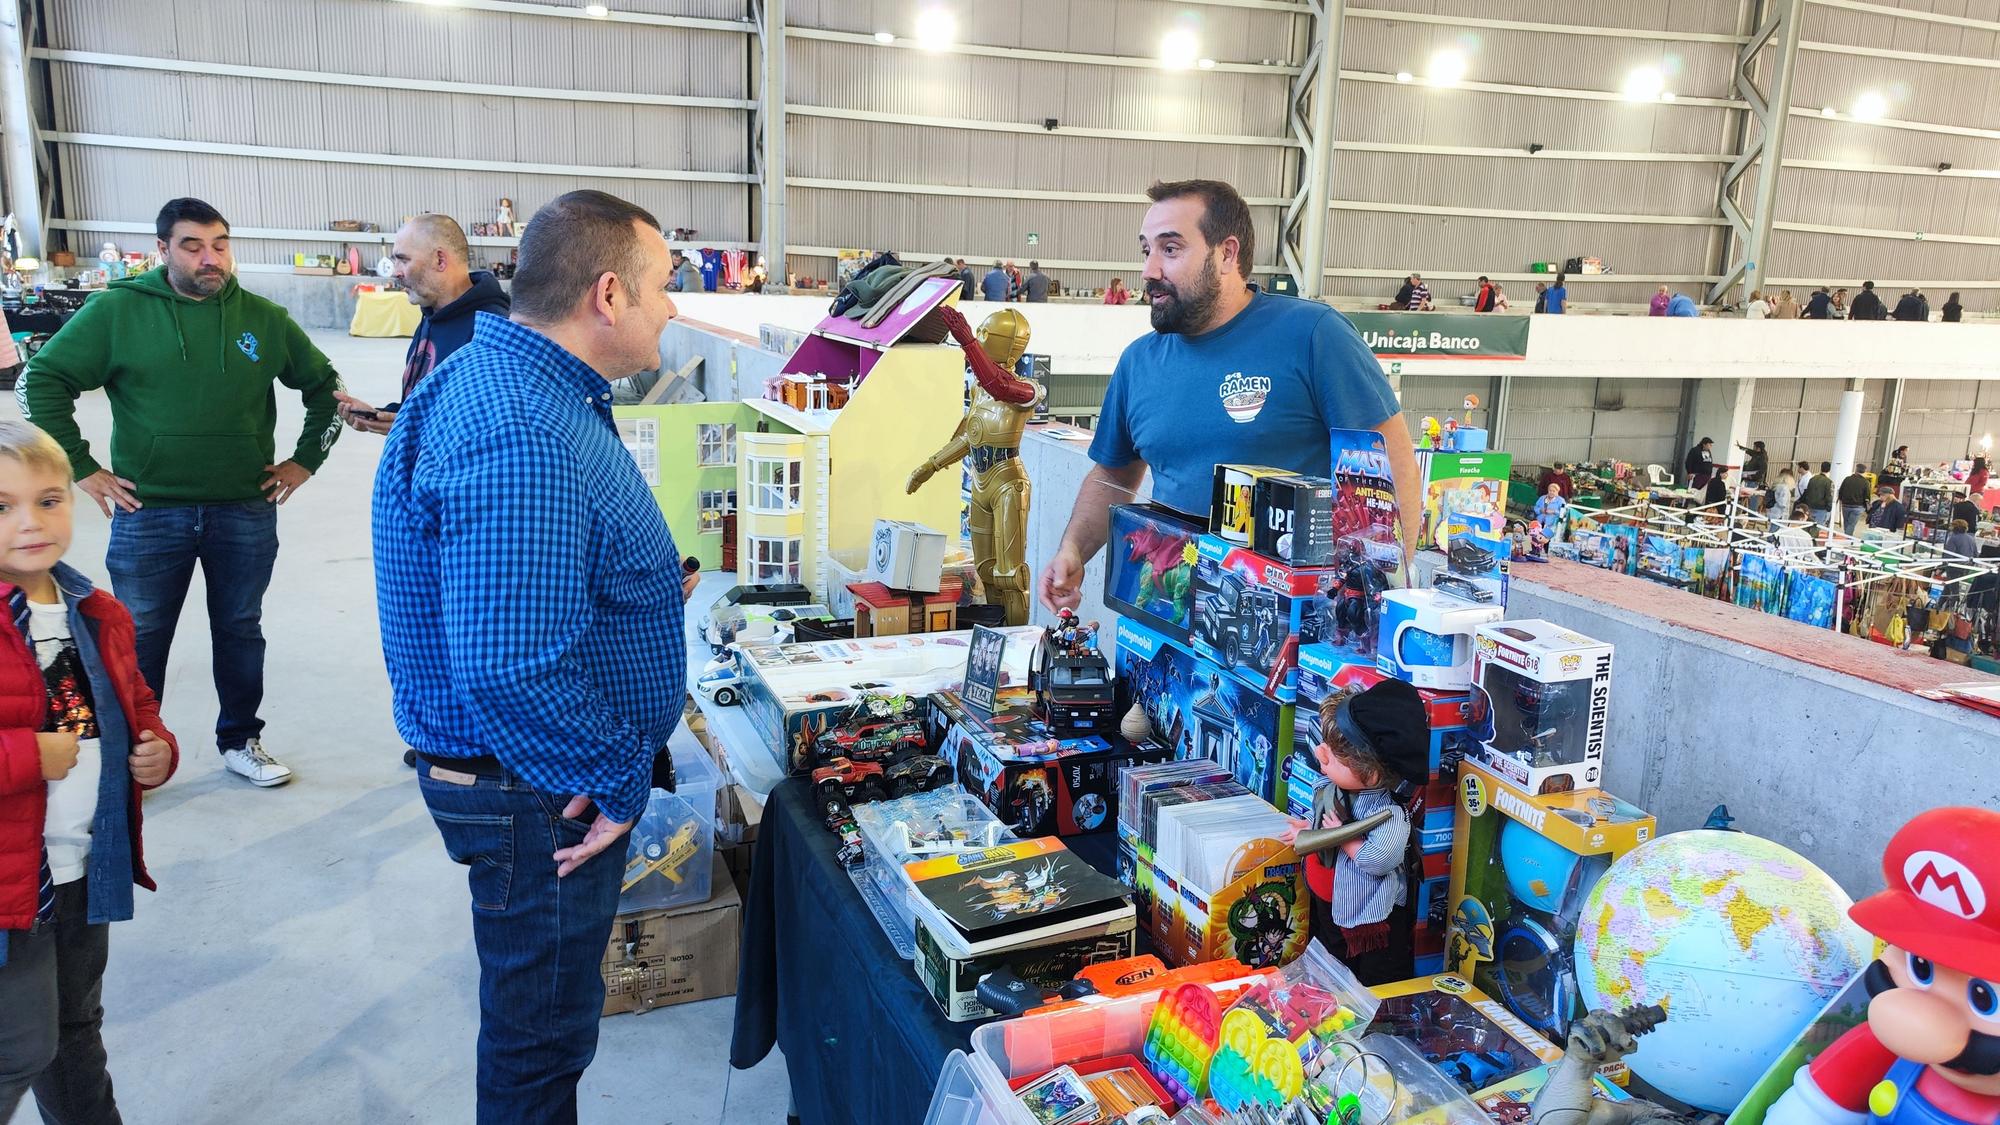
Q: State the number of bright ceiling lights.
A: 5